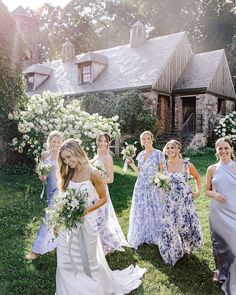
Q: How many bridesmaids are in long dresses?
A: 5